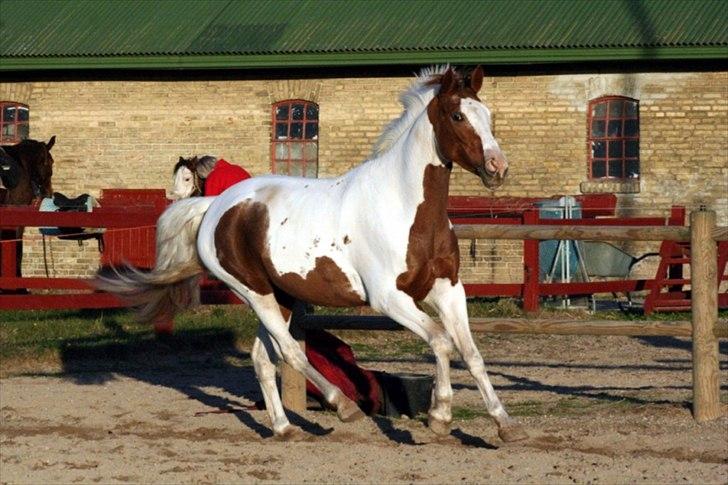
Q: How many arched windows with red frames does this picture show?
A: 3